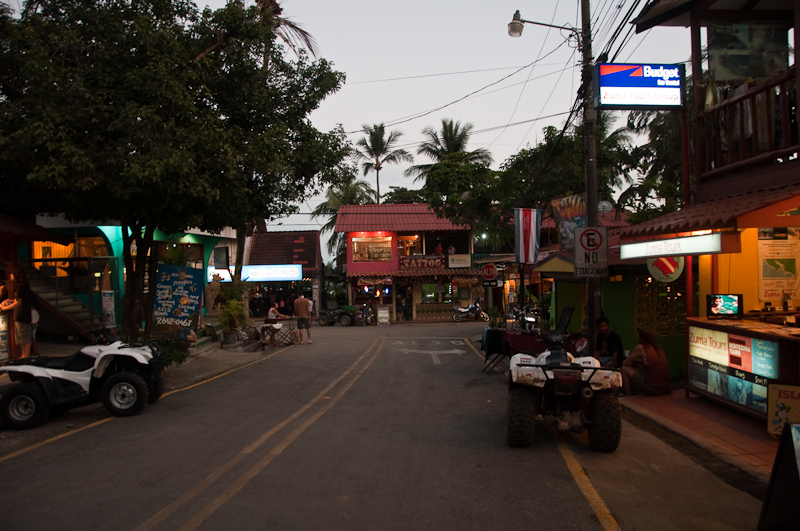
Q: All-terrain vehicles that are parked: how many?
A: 3